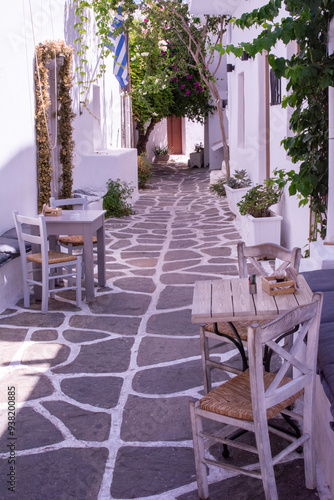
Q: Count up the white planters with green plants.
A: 2